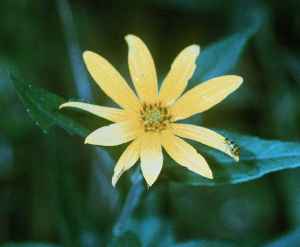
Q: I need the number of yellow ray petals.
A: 10